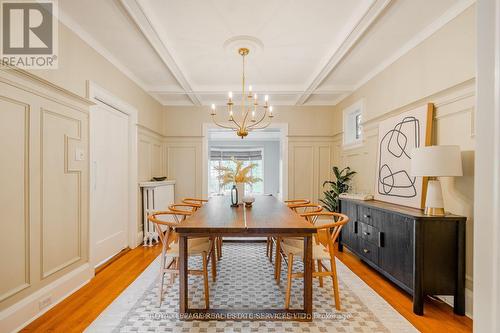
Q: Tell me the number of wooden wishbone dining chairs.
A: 6